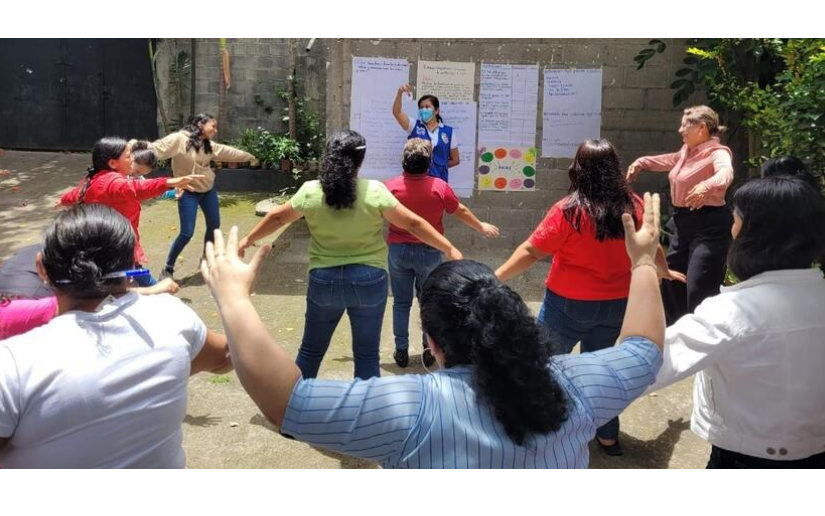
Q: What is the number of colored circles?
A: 10